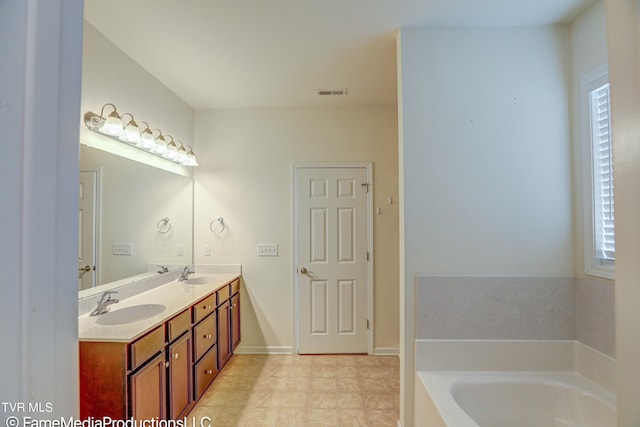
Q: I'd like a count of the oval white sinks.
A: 2